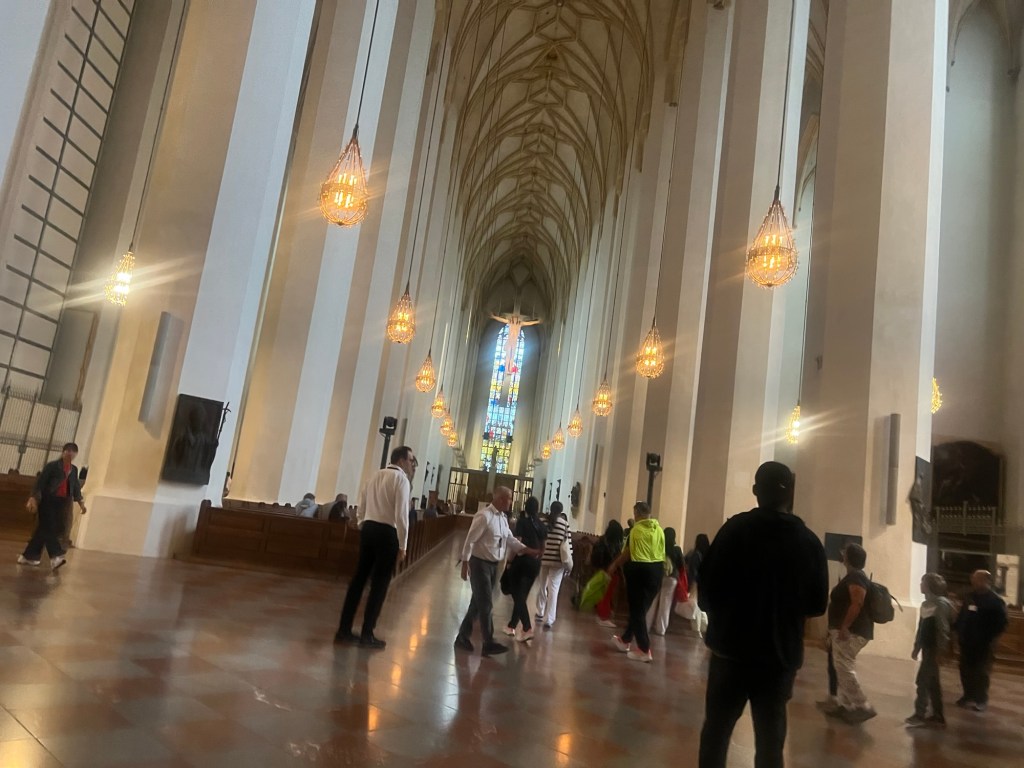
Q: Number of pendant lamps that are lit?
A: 15